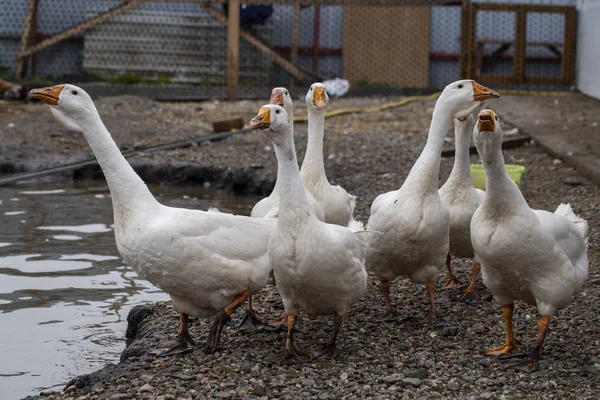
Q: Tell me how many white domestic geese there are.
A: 7